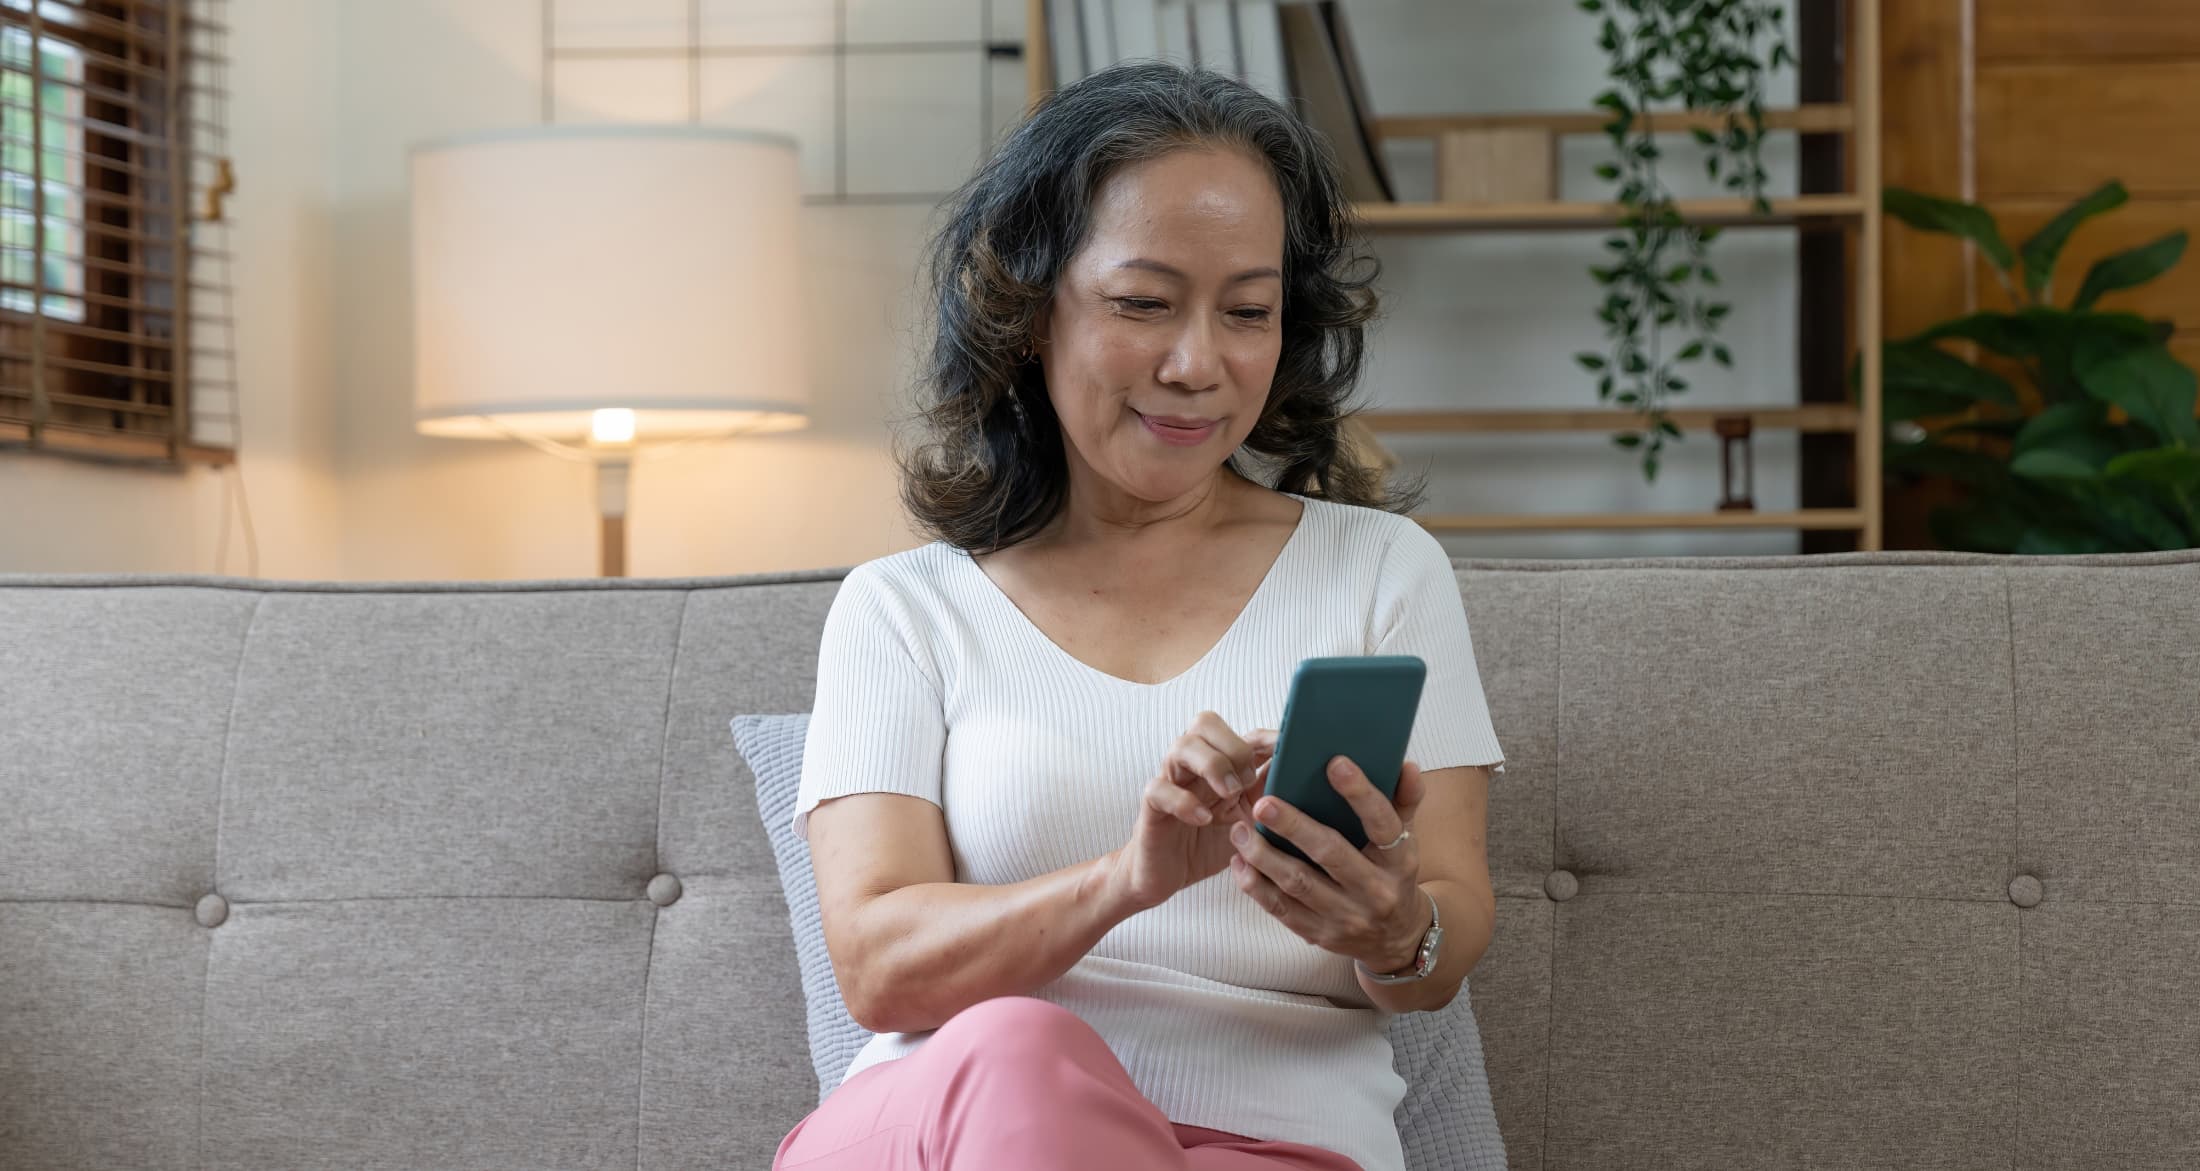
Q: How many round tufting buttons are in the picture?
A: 4